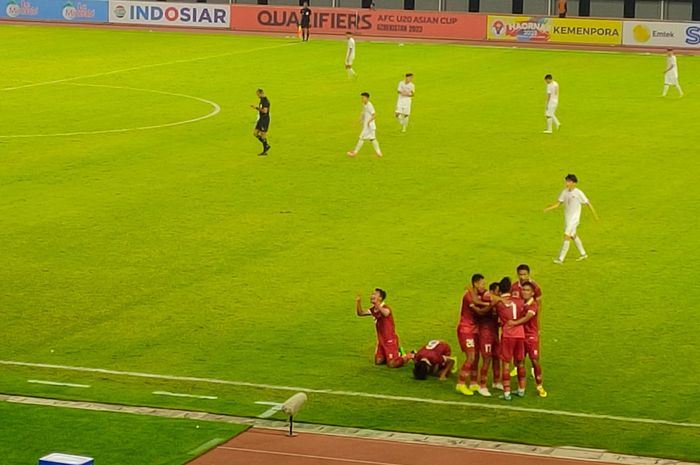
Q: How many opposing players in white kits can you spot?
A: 6